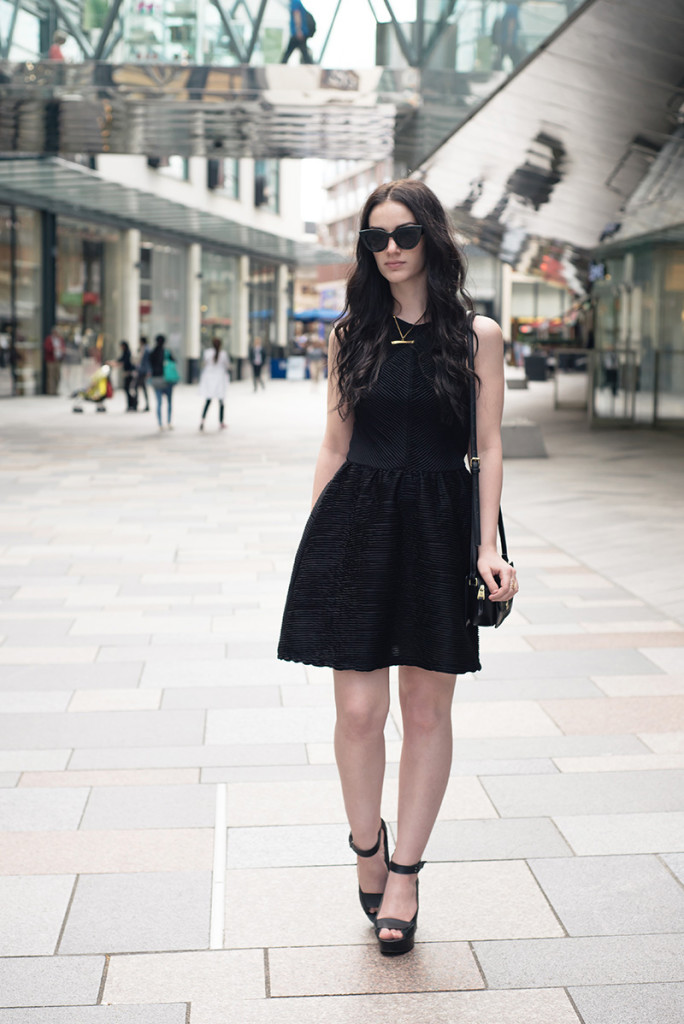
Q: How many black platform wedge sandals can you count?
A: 2